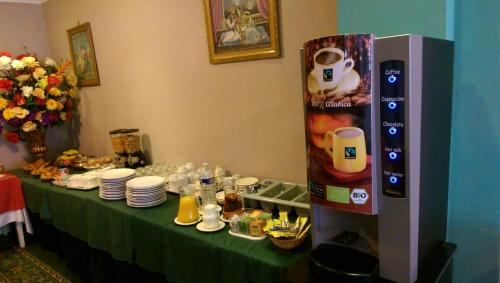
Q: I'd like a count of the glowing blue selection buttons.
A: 5